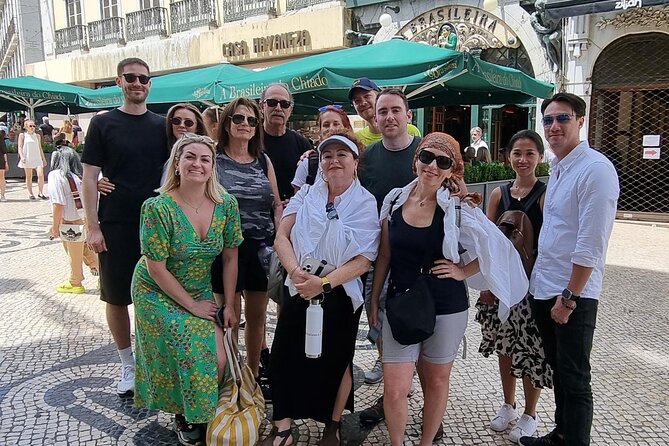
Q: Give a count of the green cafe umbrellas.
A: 3